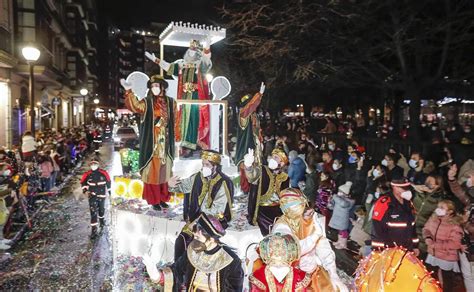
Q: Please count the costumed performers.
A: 8